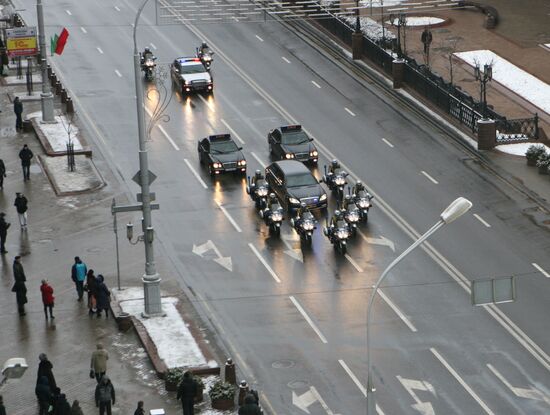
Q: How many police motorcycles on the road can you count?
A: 9